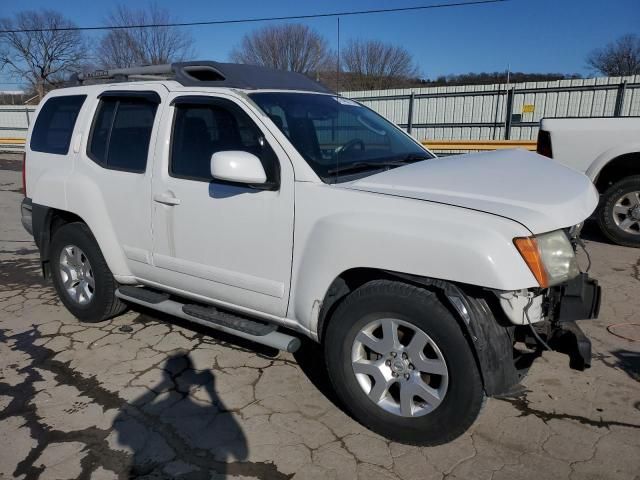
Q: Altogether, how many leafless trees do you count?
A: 5